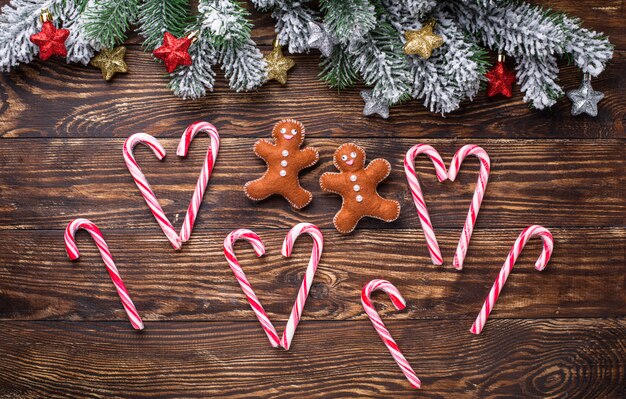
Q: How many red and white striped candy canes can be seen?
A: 9